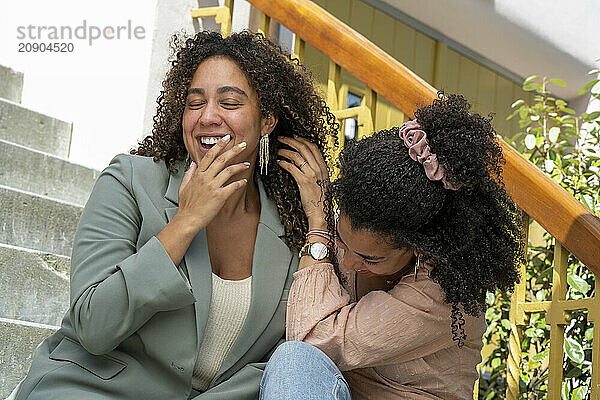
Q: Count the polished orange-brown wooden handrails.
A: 1